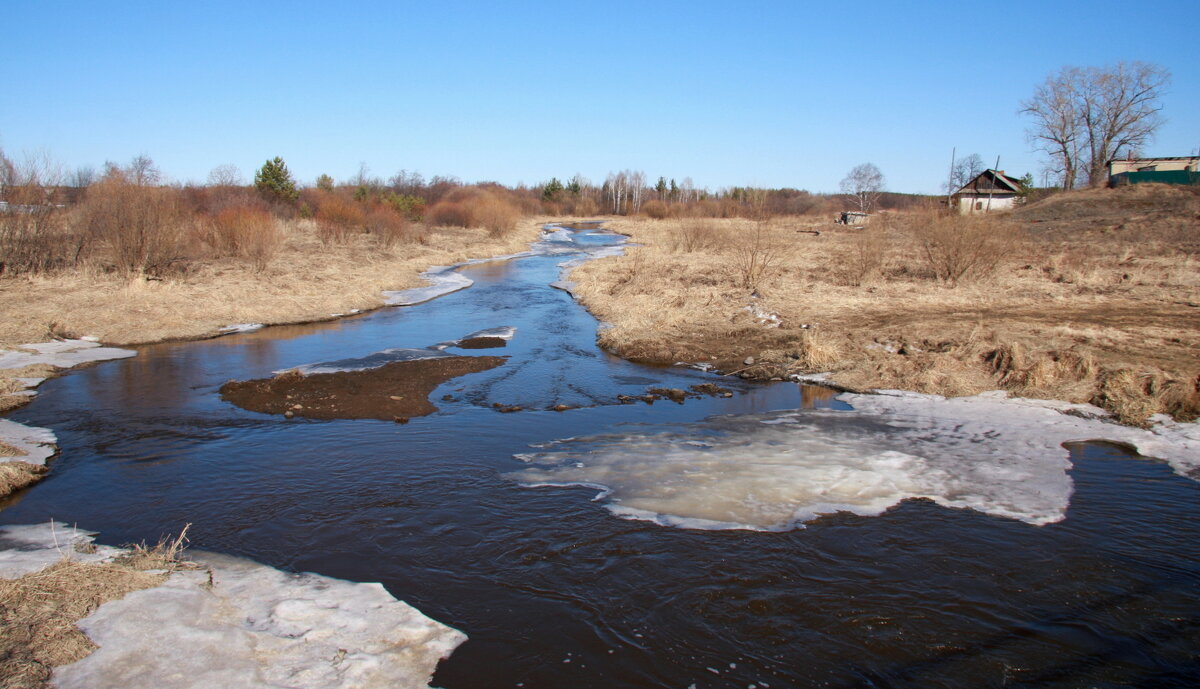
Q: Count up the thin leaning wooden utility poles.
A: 2